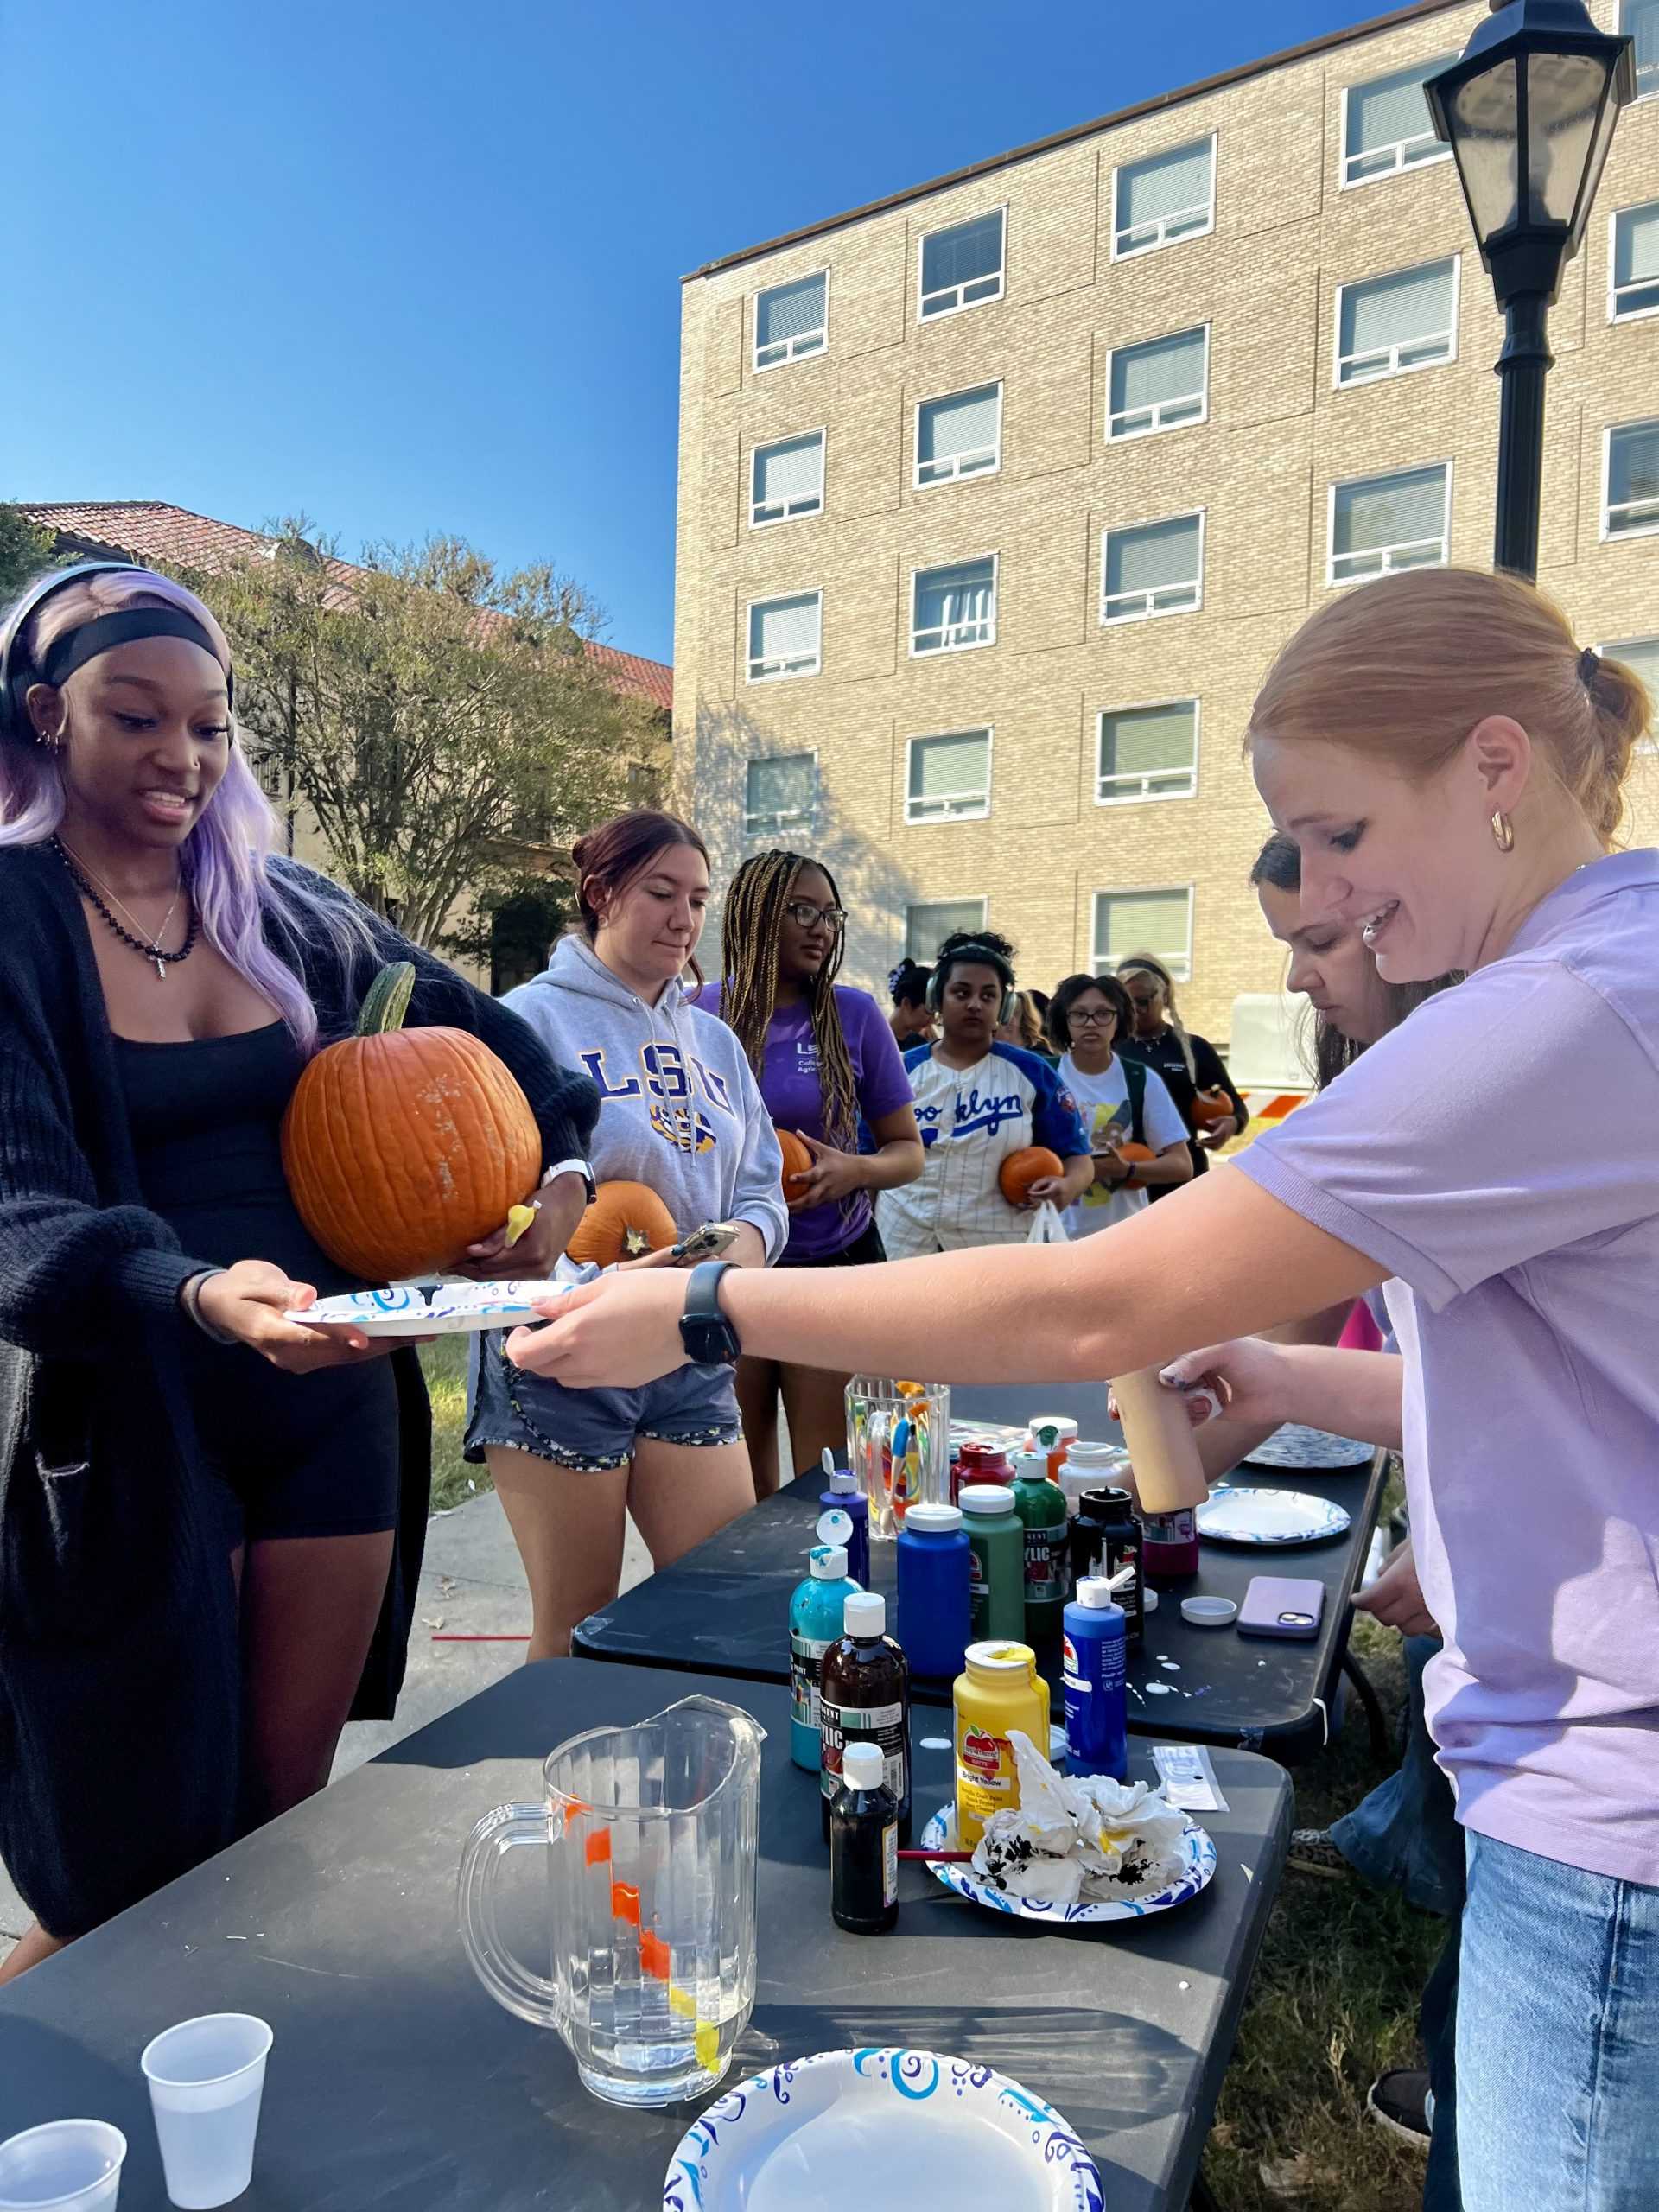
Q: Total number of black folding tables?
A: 2